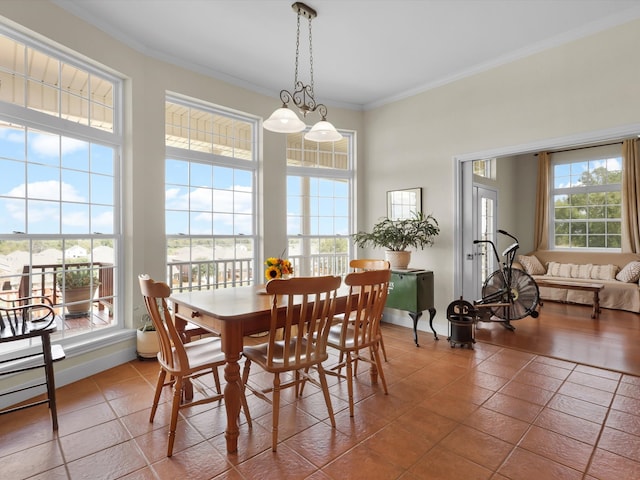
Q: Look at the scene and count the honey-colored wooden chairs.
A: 4